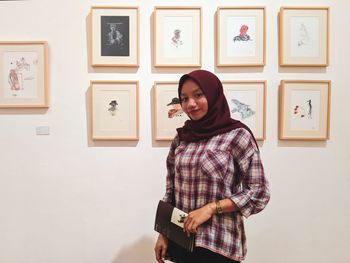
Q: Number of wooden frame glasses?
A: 9